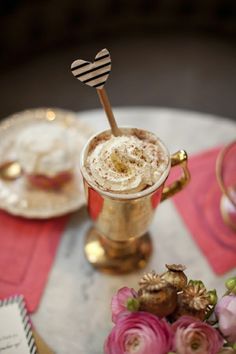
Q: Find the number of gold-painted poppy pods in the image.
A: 3